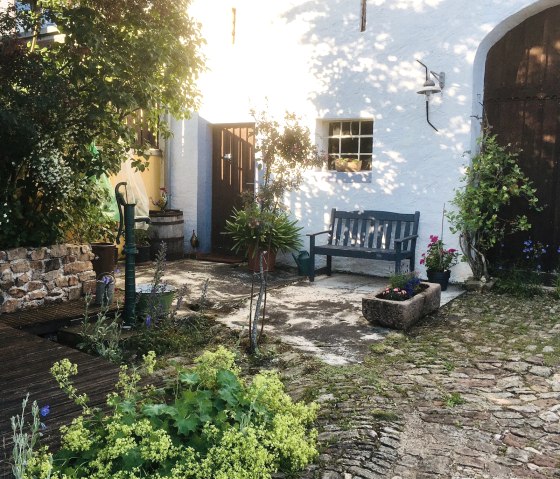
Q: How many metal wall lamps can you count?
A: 1